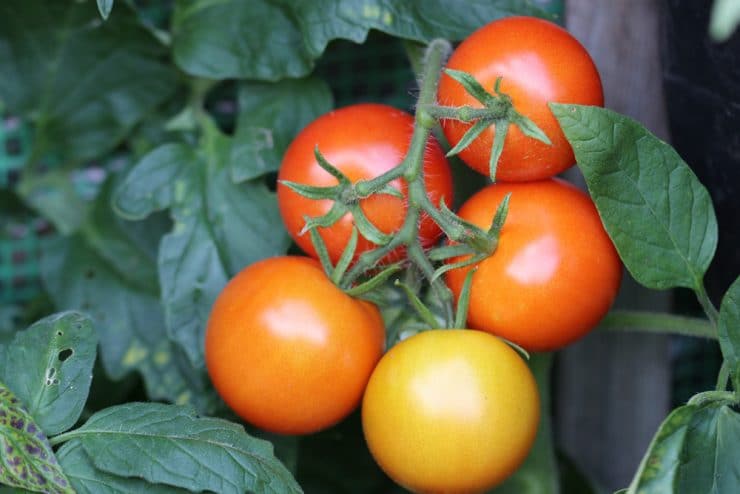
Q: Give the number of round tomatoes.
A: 5